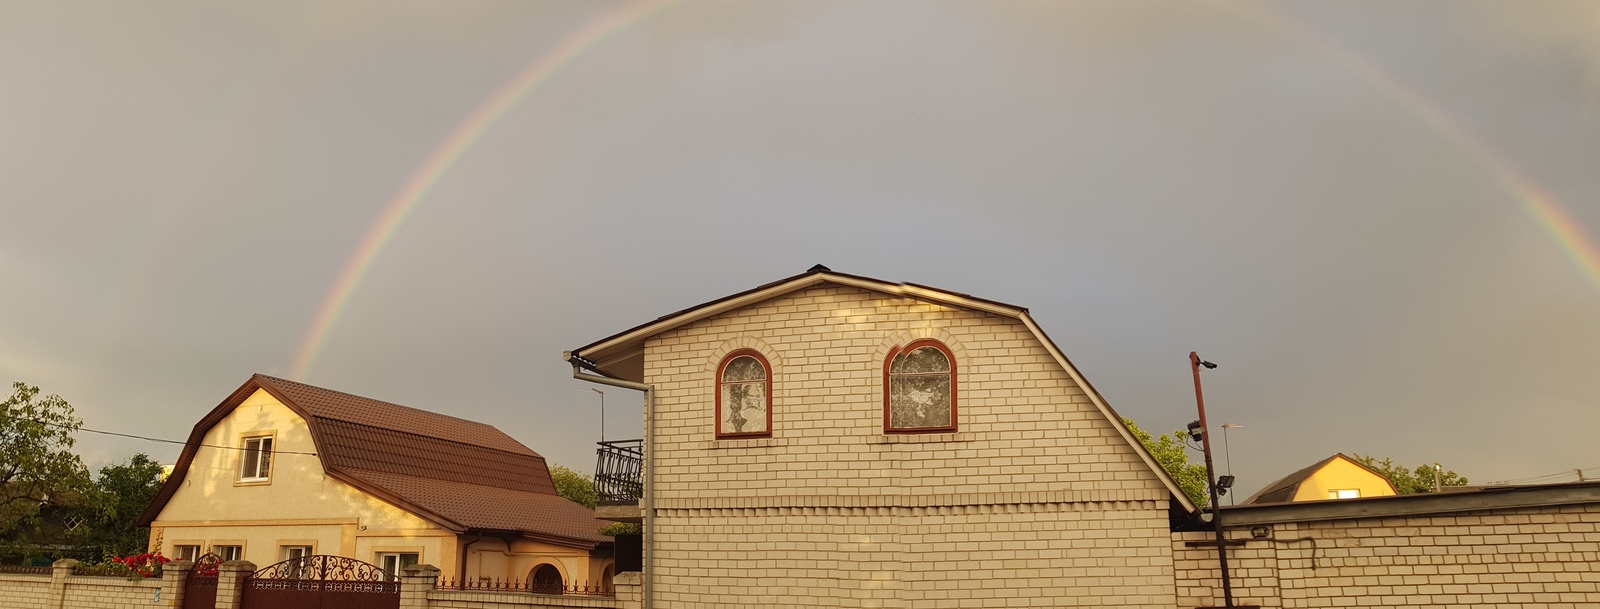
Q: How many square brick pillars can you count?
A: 5